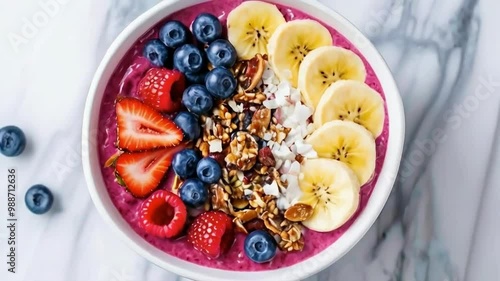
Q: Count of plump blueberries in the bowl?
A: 13